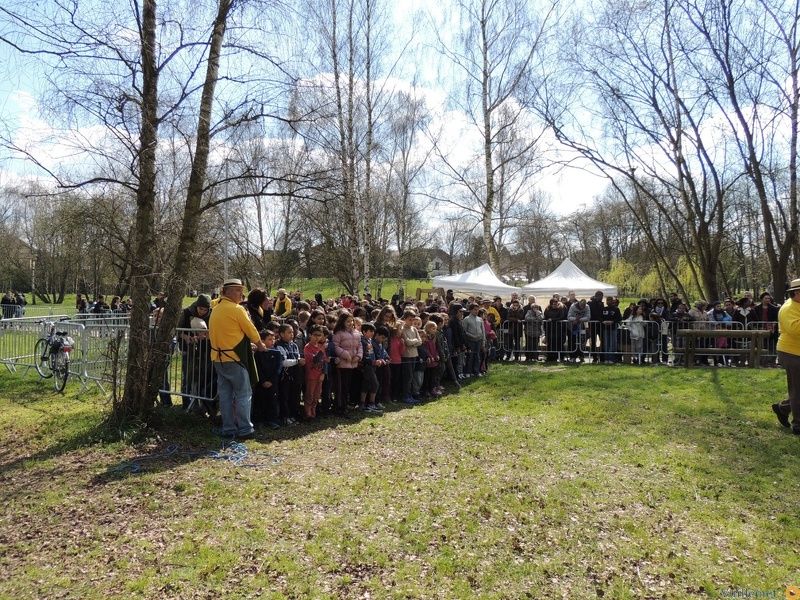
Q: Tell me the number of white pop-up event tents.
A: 2